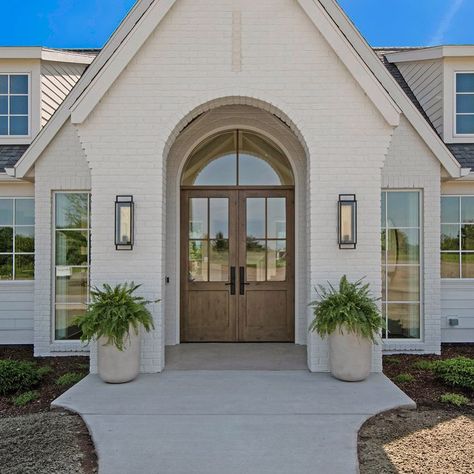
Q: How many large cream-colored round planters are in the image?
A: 2